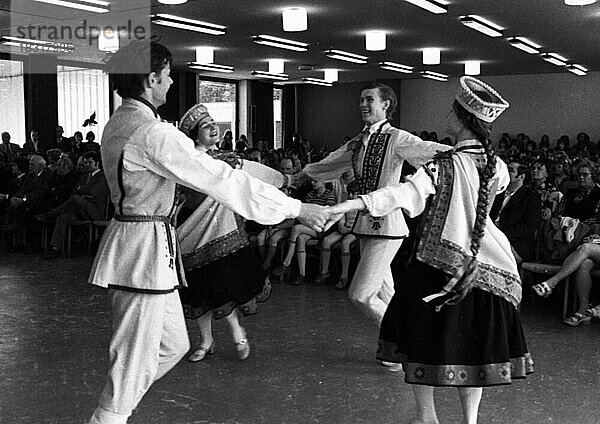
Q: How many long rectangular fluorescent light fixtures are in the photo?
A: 15